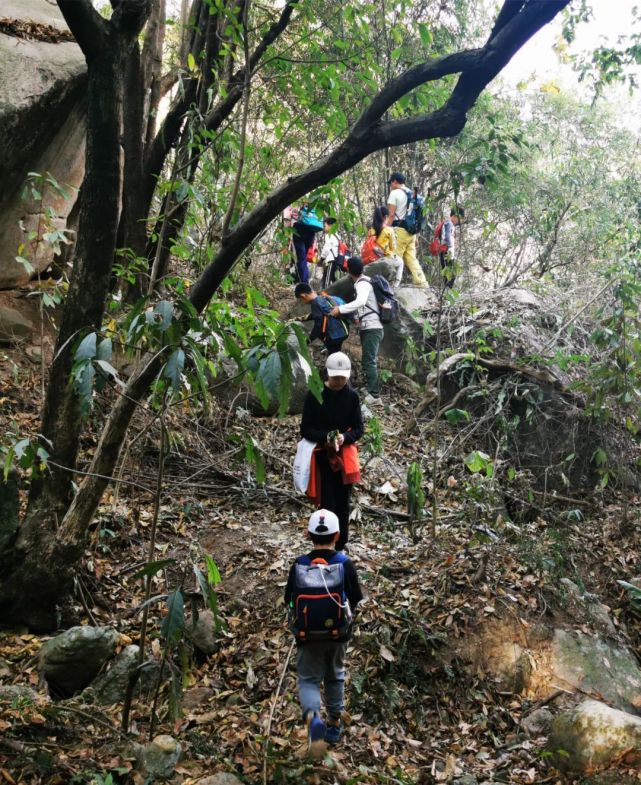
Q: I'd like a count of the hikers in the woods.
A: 9